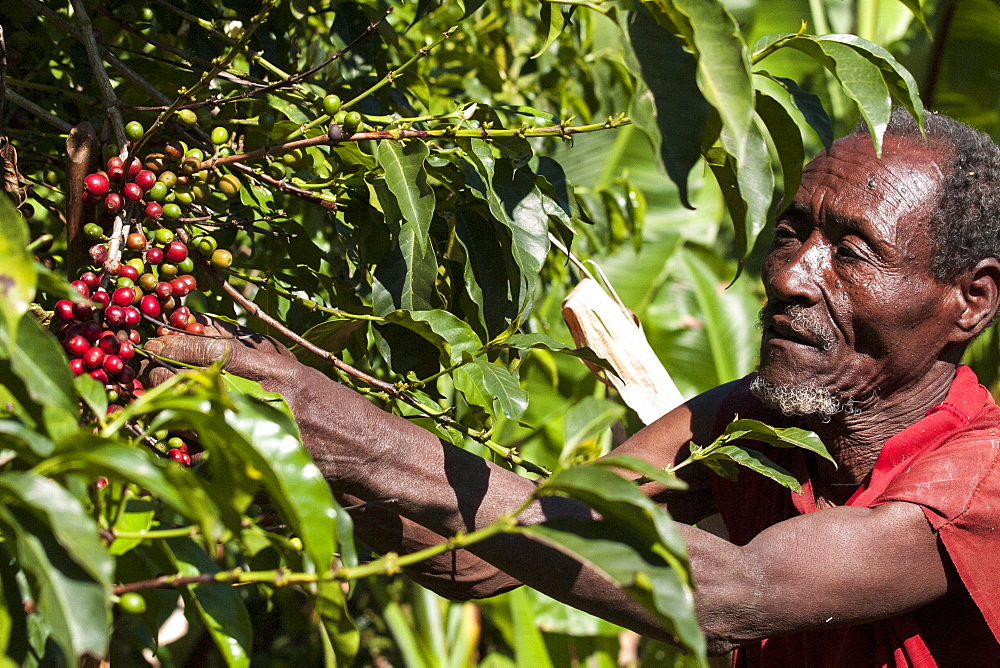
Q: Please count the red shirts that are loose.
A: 1